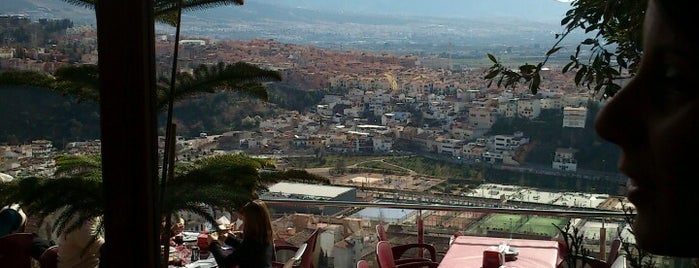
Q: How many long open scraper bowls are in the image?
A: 0